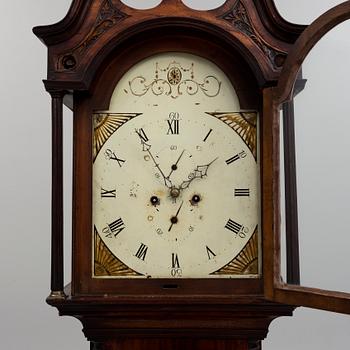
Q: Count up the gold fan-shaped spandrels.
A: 4